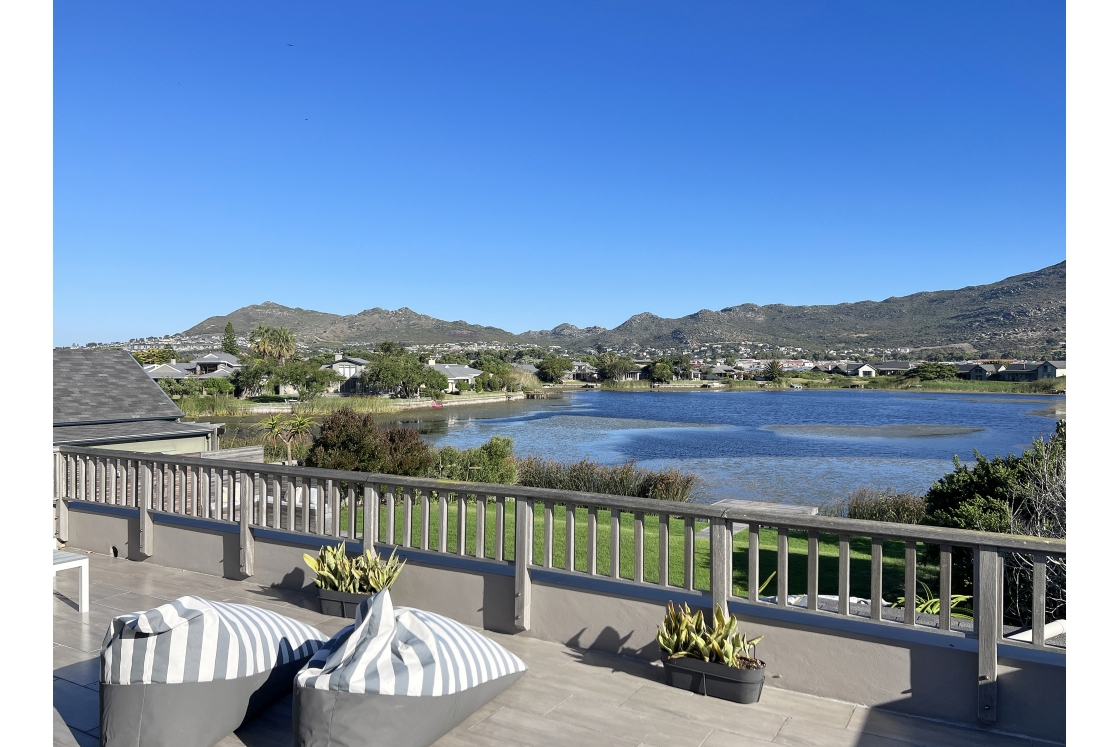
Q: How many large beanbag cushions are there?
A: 2